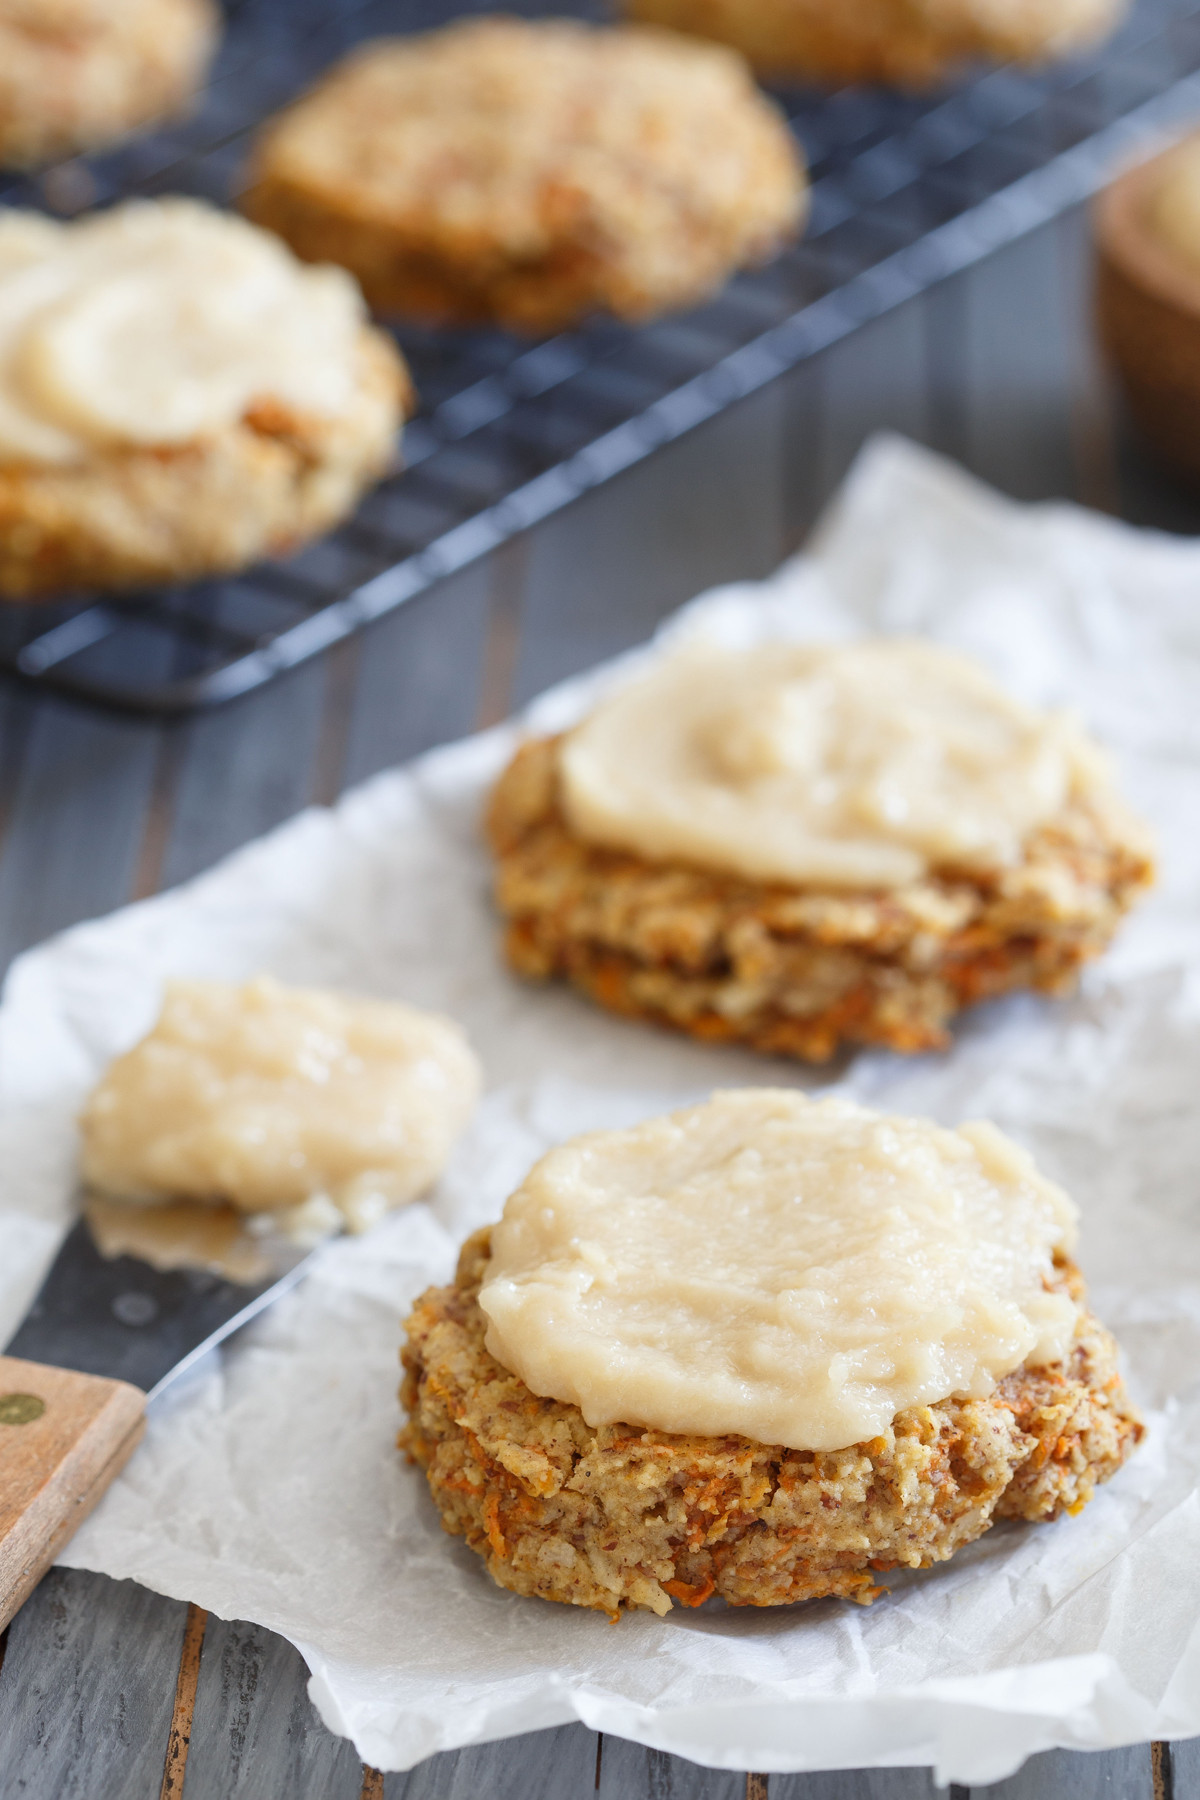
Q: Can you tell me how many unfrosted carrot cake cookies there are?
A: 3